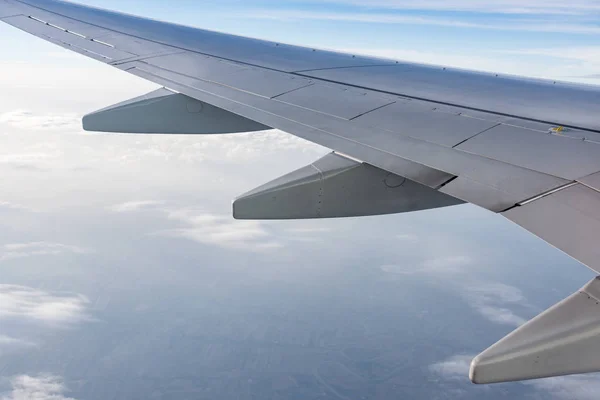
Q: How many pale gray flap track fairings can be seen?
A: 3